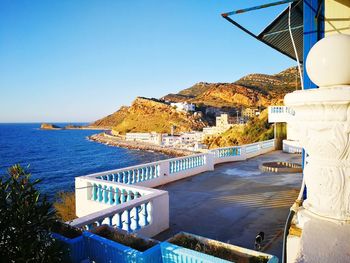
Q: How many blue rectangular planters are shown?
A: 3